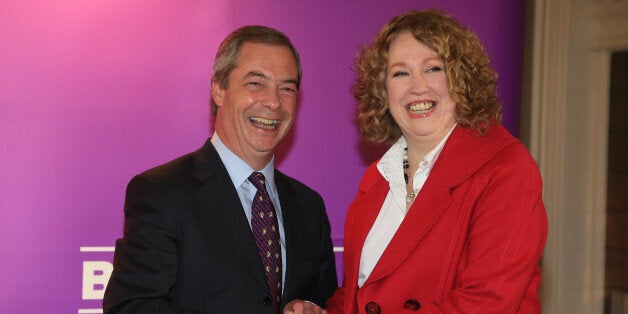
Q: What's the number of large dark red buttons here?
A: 2